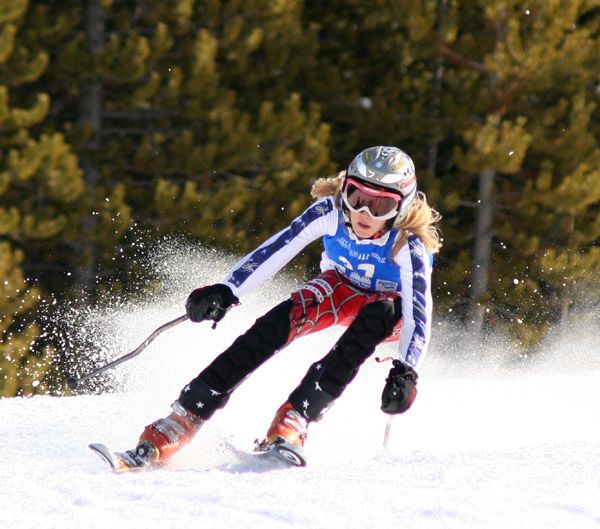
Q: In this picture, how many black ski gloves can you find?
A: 2